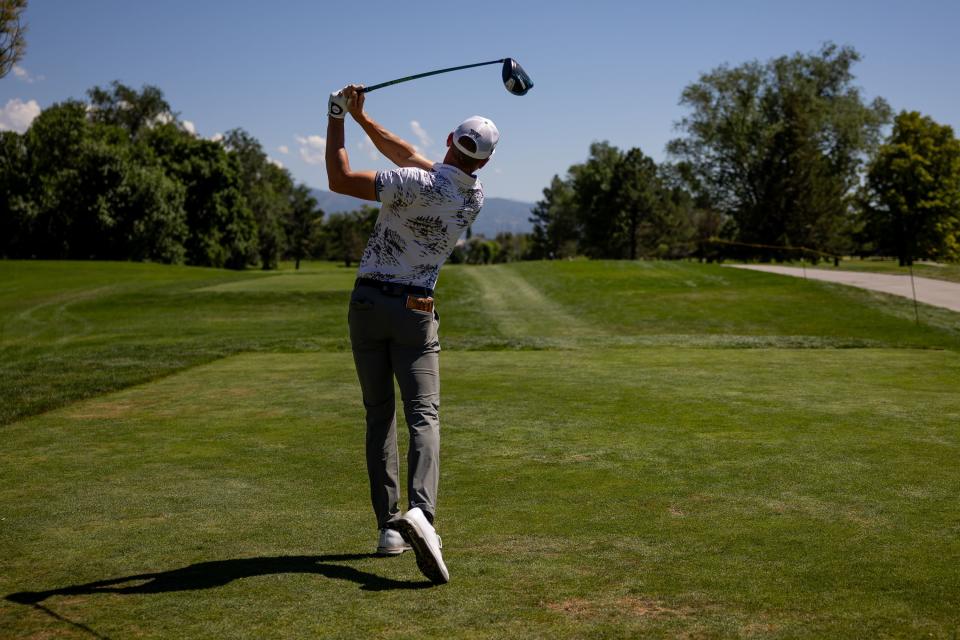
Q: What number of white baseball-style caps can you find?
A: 1